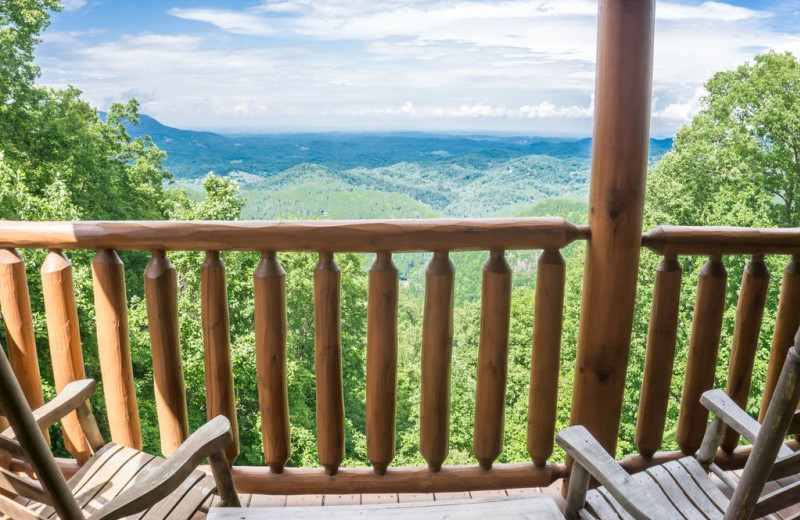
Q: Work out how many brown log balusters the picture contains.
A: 15